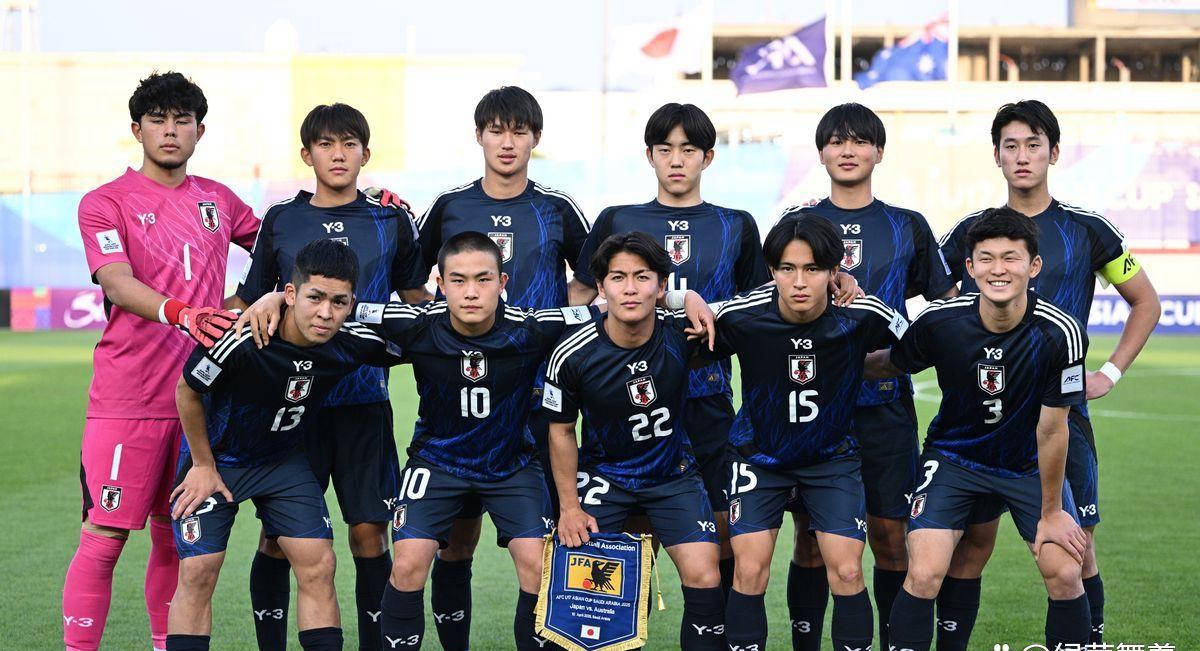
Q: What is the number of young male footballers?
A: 11